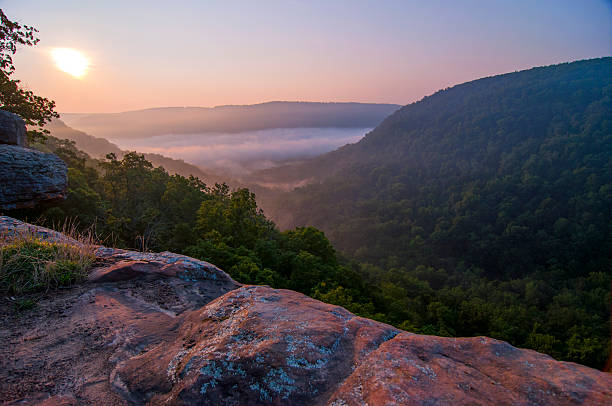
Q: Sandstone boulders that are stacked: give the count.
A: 2